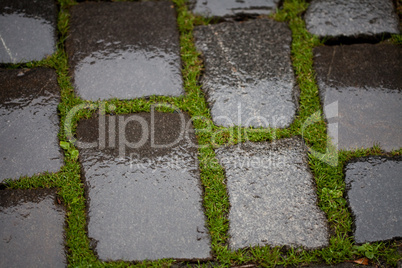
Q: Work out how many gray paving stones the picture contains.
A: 11